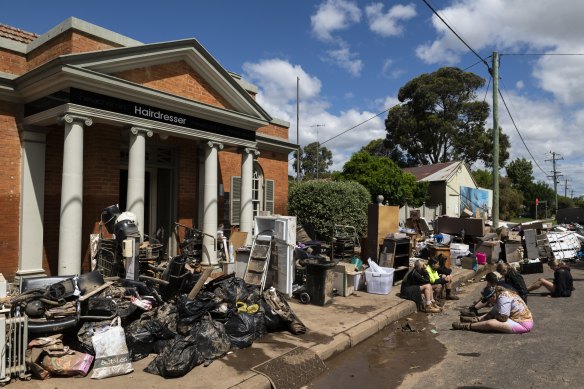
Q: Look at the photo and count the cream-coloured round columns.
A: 4